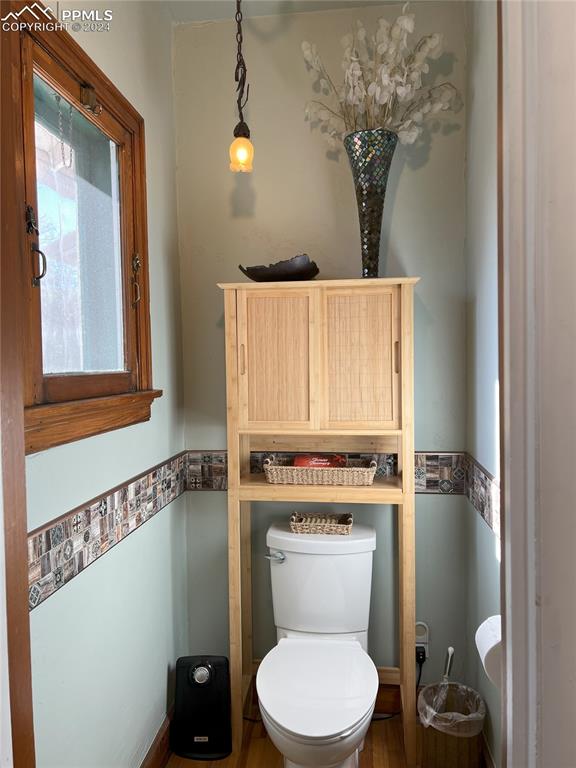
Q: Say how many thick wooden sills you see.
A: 1